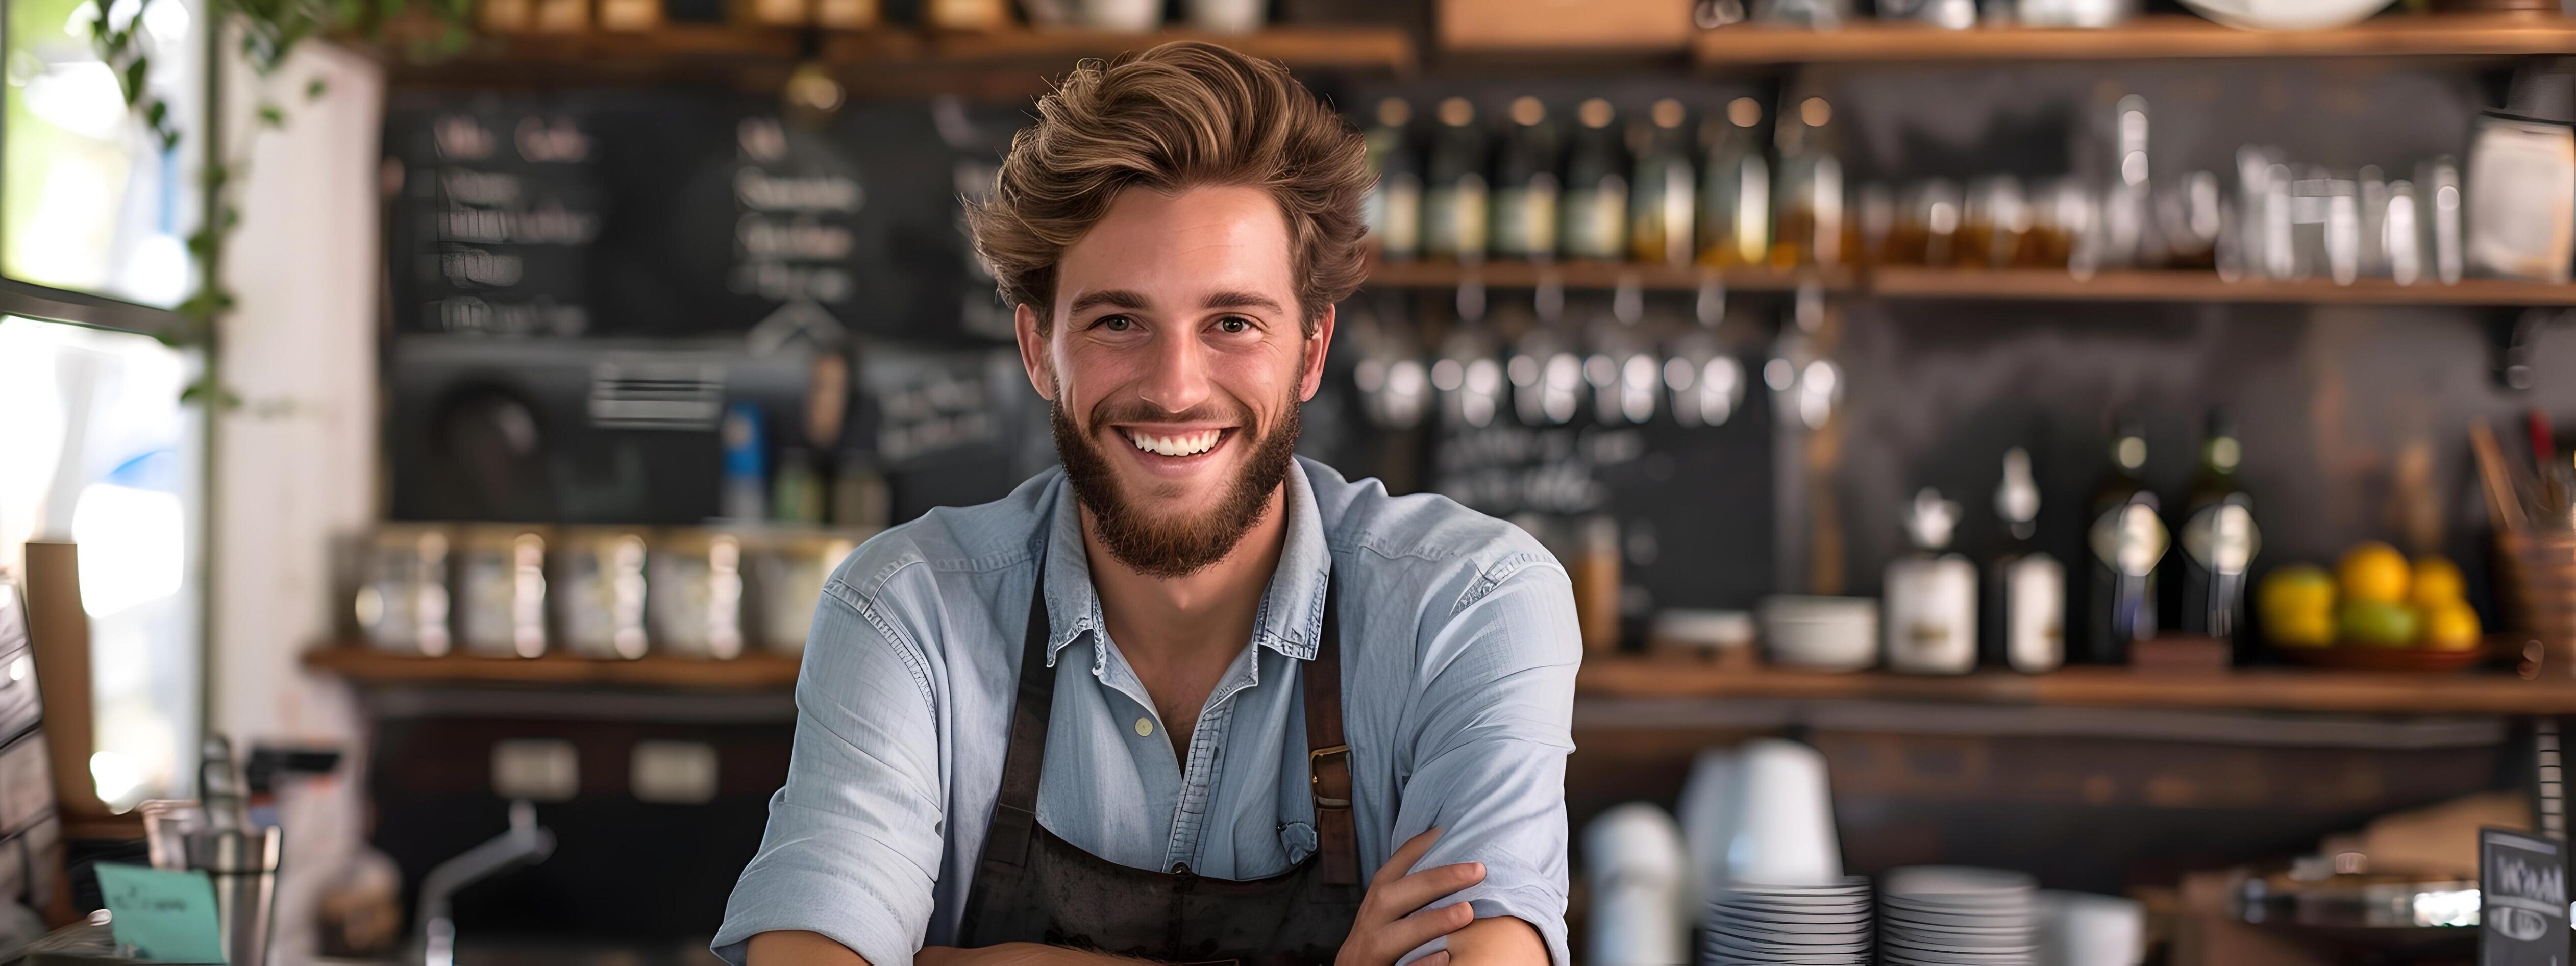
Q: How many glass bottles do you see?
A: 11